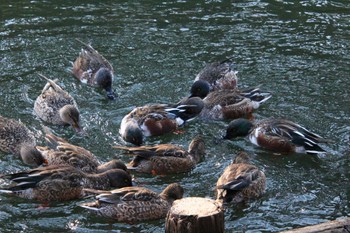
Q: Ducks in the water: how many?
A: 12